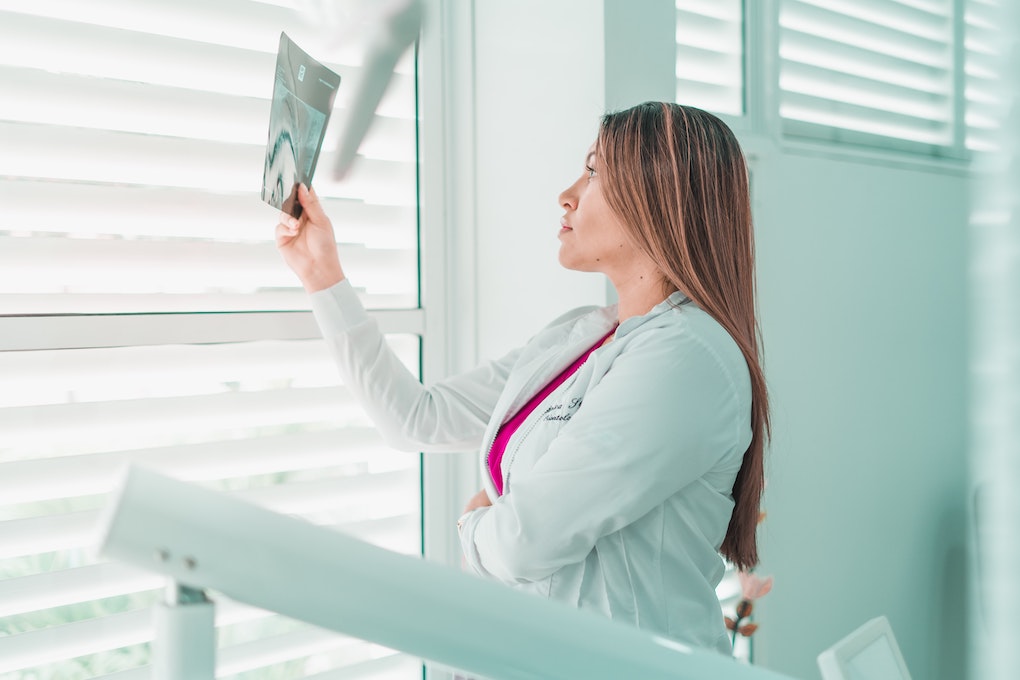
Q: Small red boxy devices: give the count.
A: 0